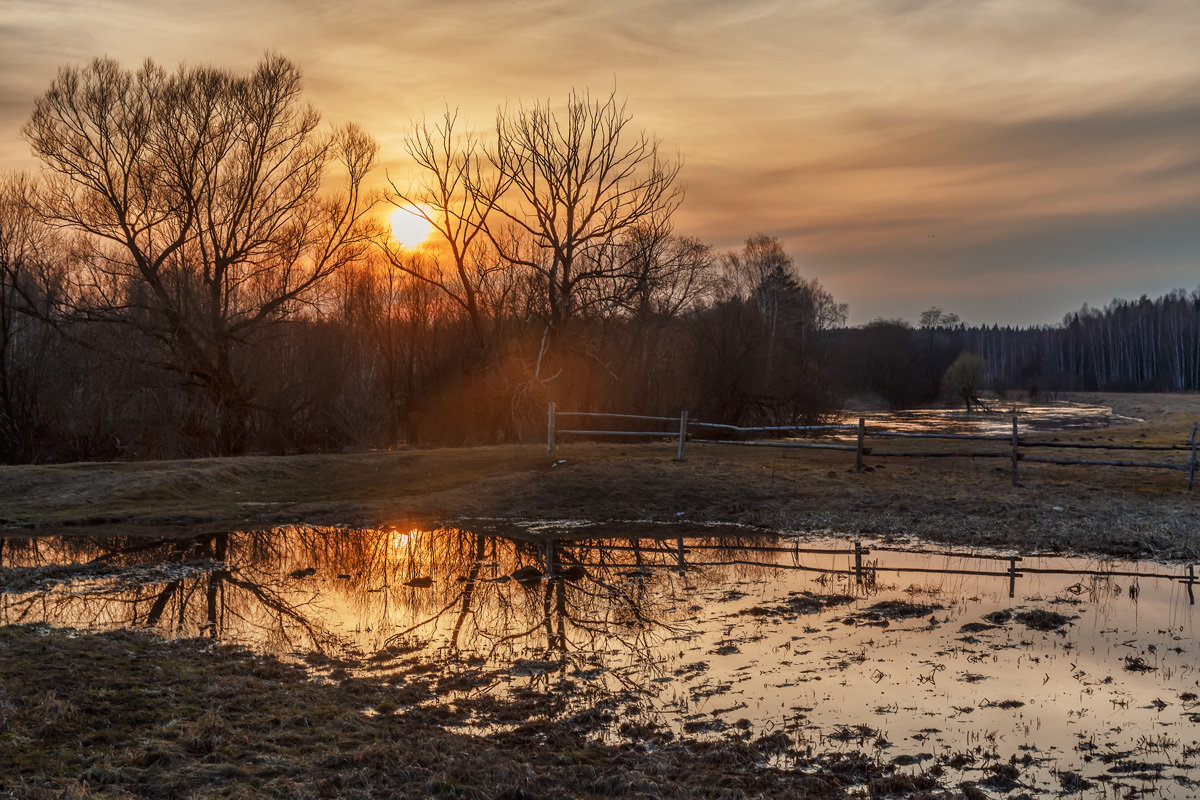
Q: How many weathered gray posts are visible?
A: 5